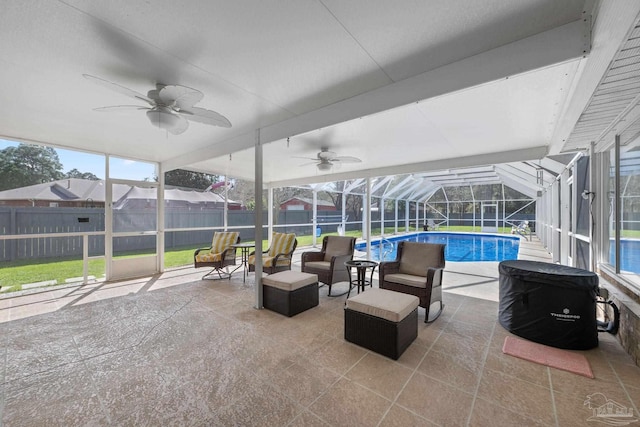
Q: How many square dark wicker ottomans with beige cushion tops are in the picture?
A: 2